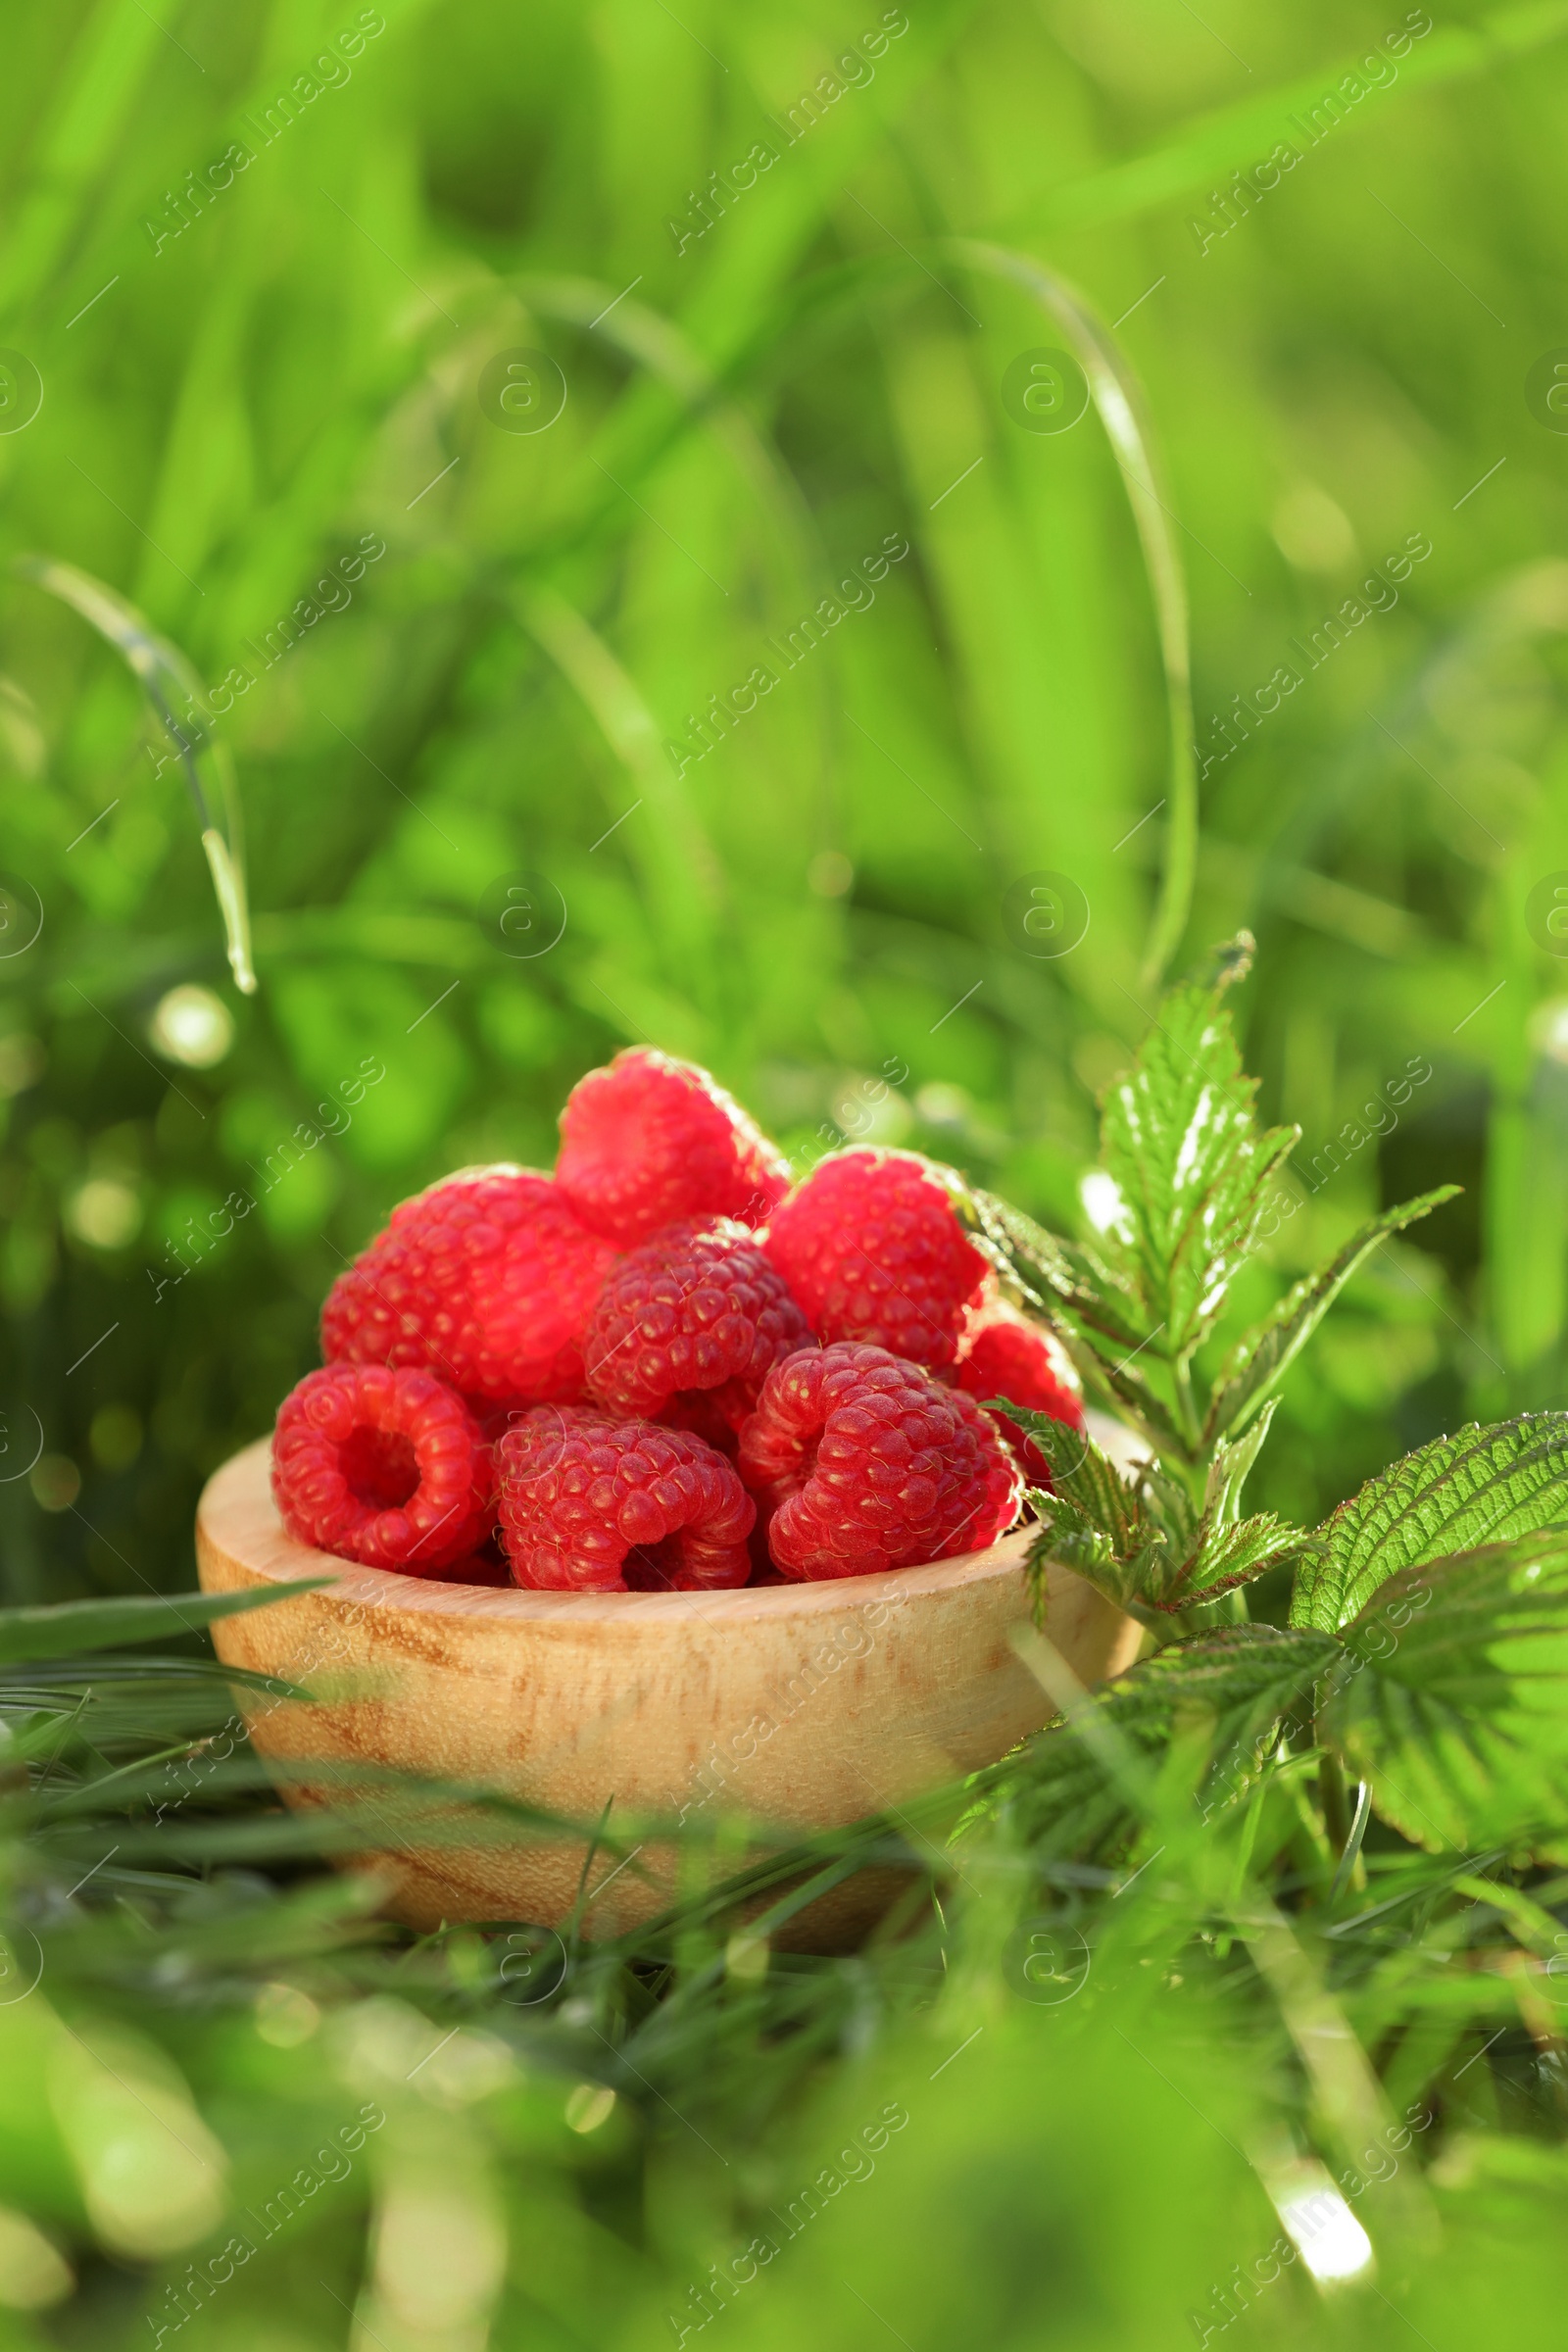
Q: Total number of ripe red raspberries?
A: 8